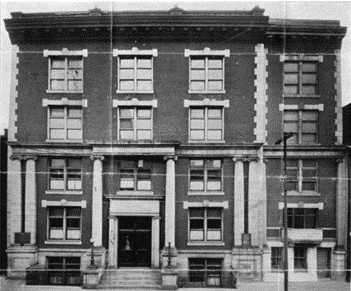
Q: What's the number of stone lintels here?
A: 11